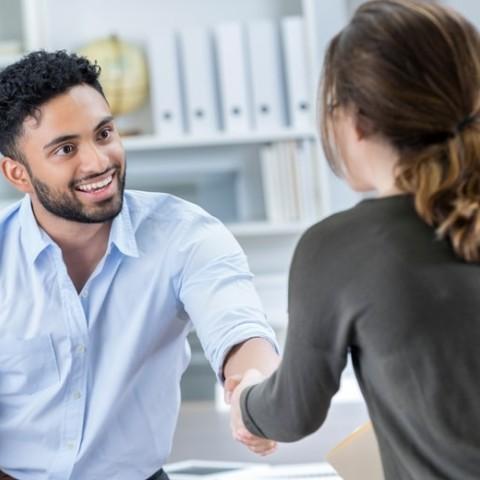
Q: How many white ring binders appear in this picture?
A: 5